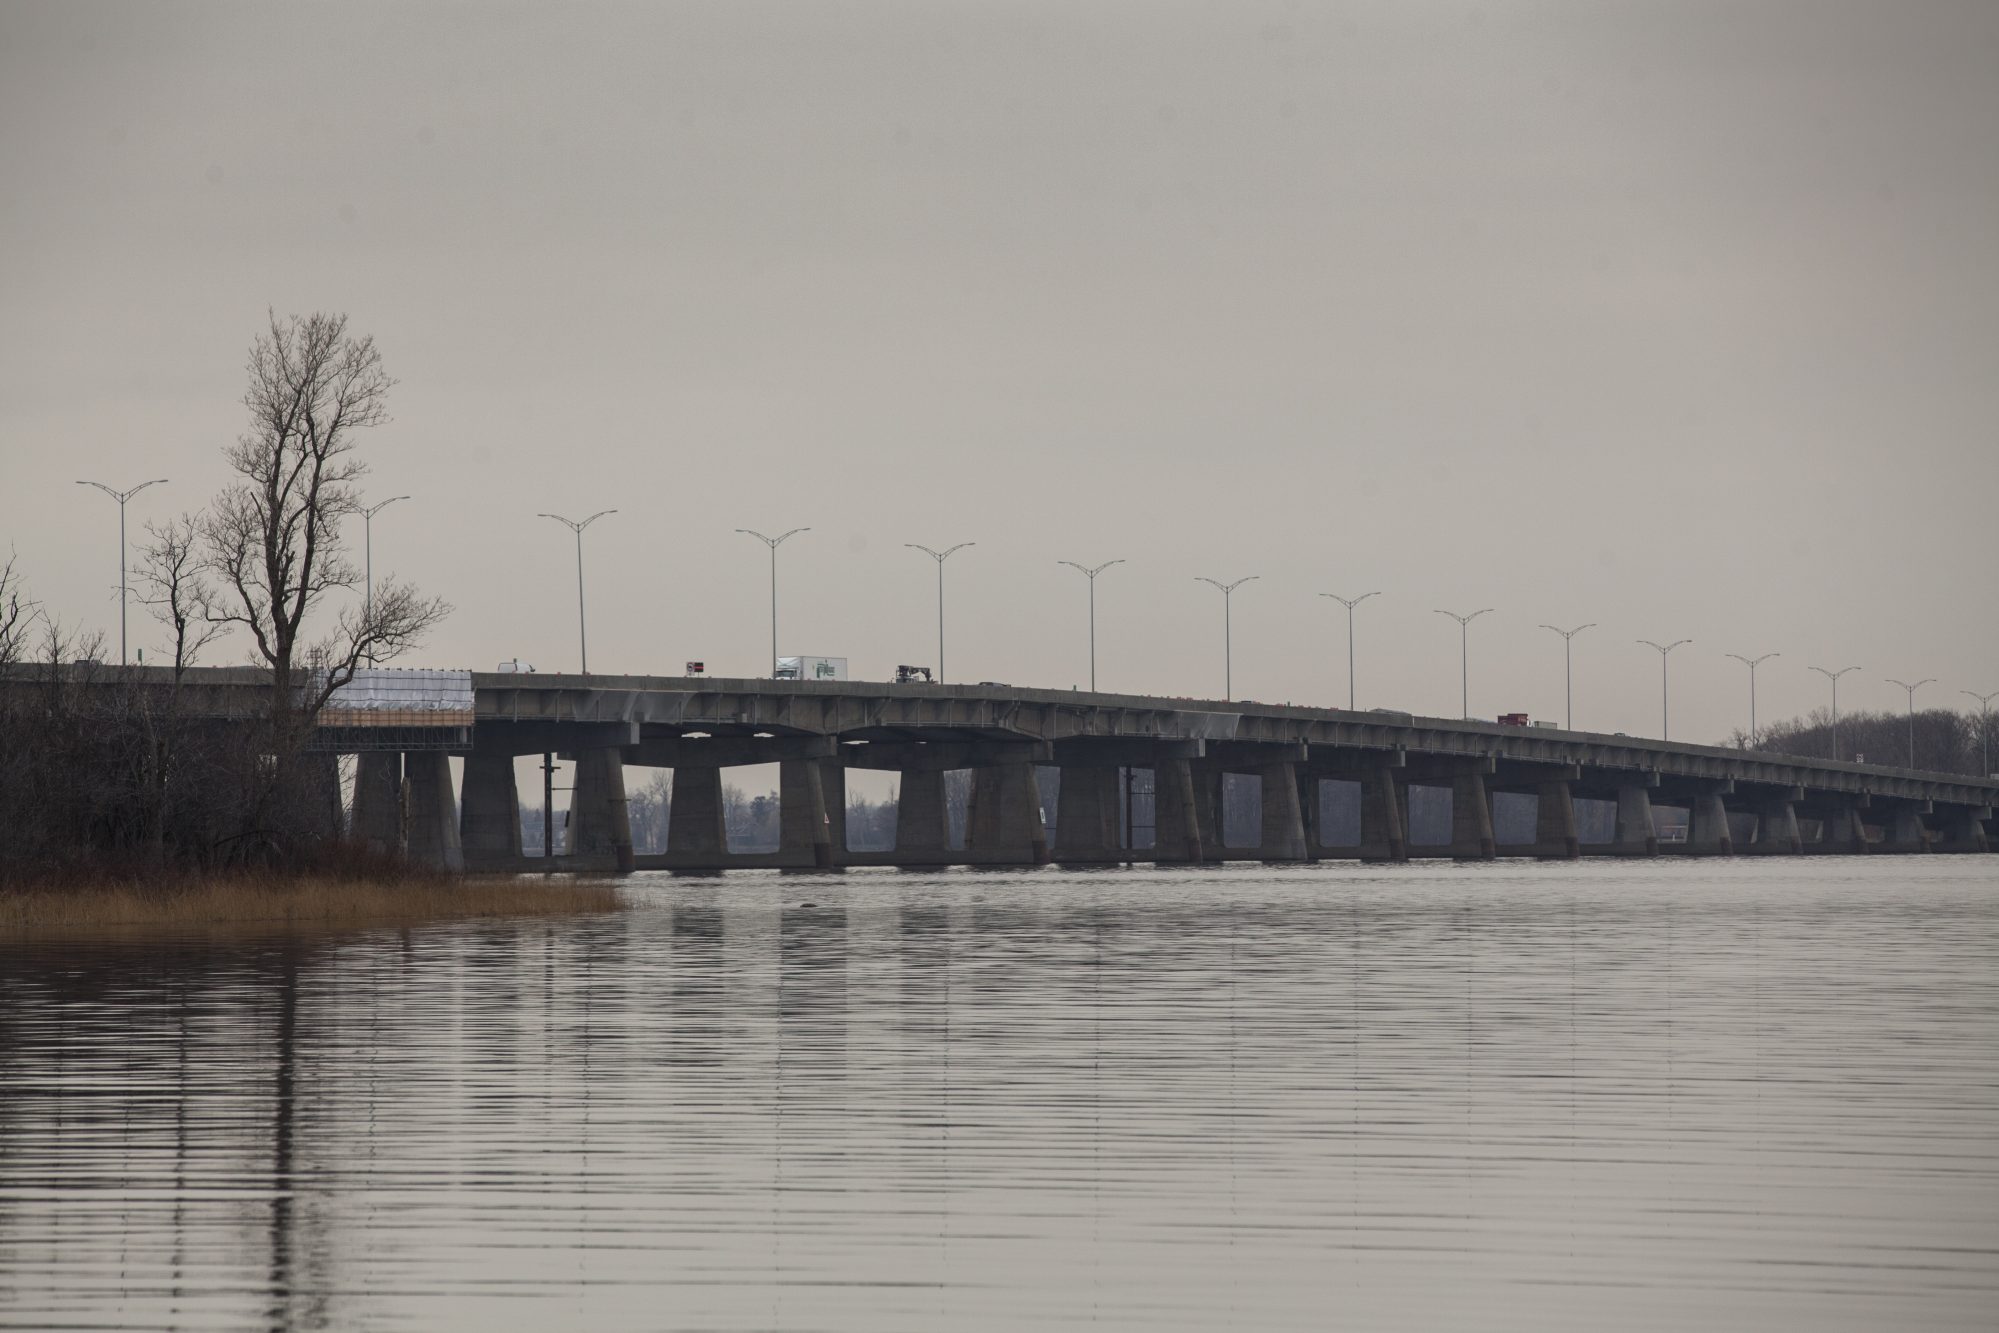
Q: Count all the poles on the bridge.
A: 15